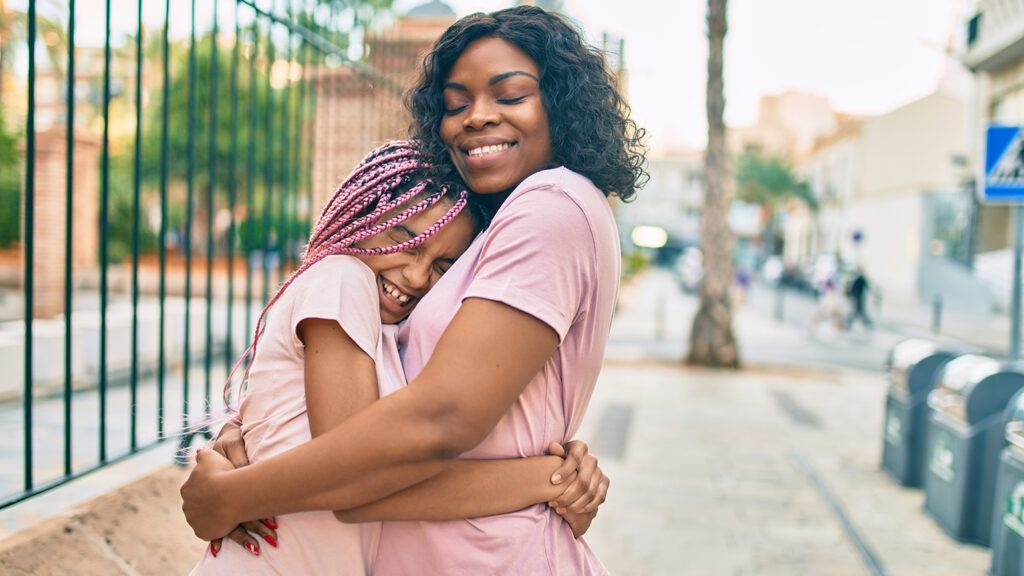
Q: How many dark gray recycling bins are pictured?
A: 3